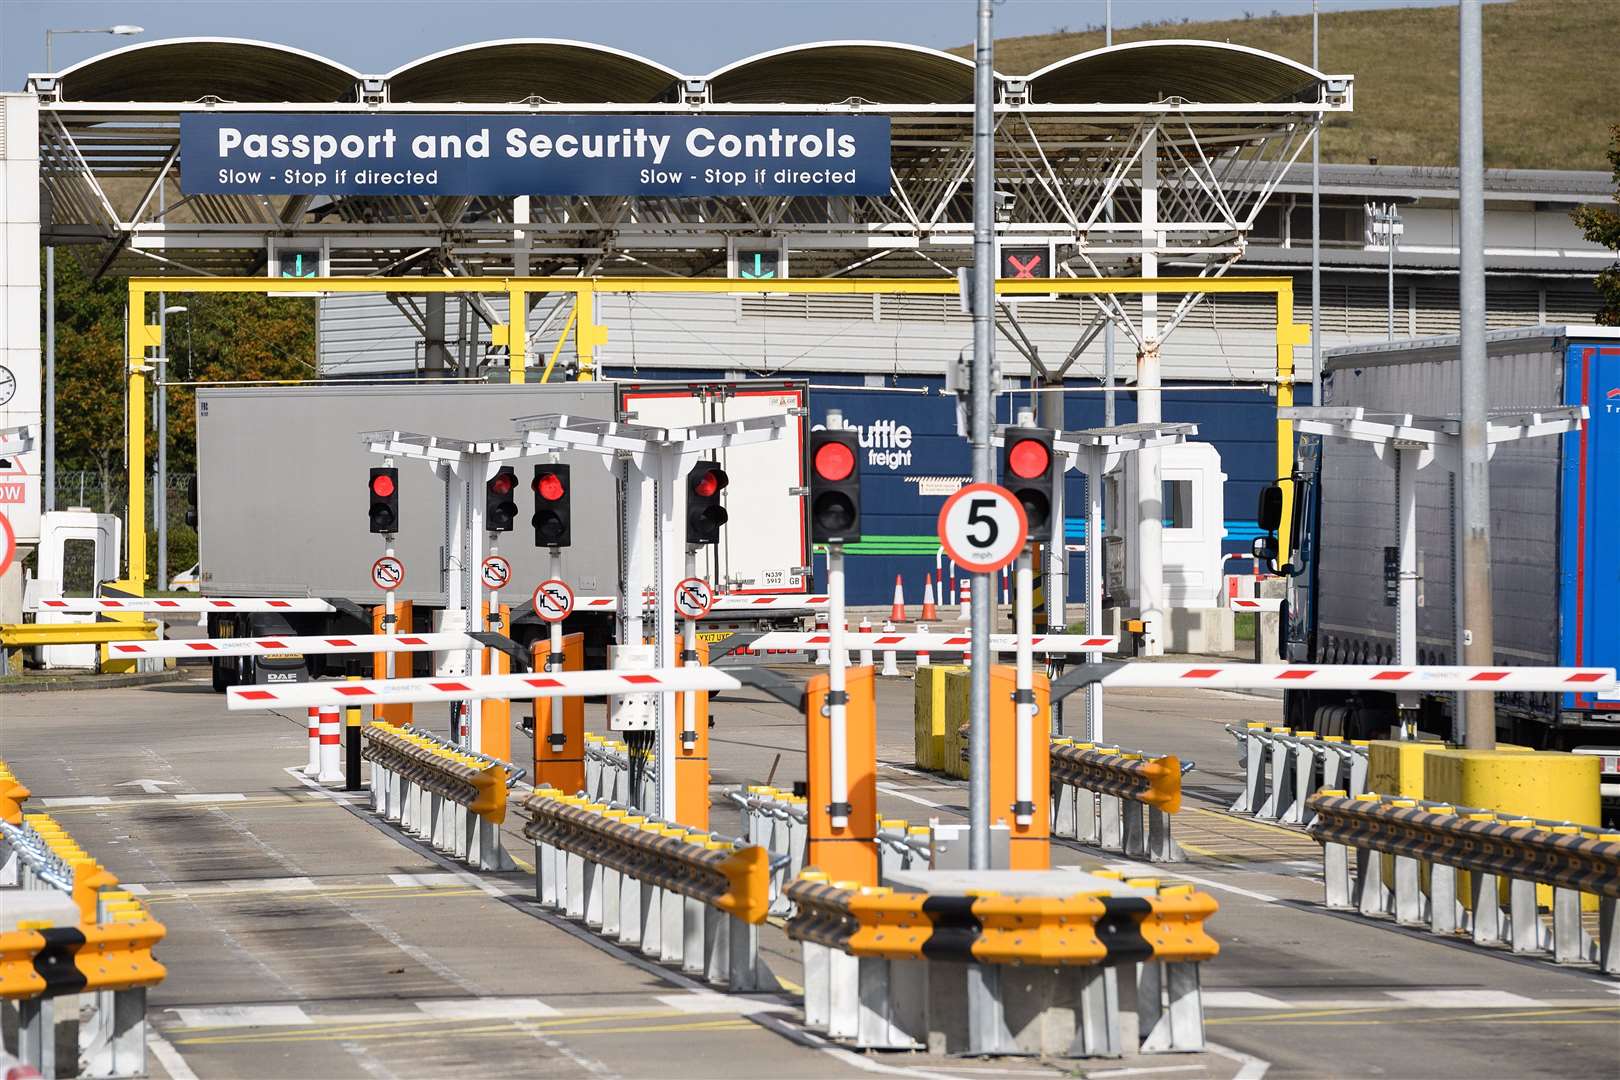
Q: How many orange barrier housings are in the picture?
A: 6